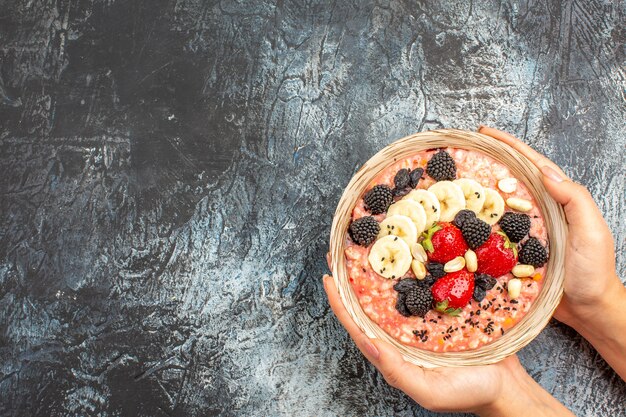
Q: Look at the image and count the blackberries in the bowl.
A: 7